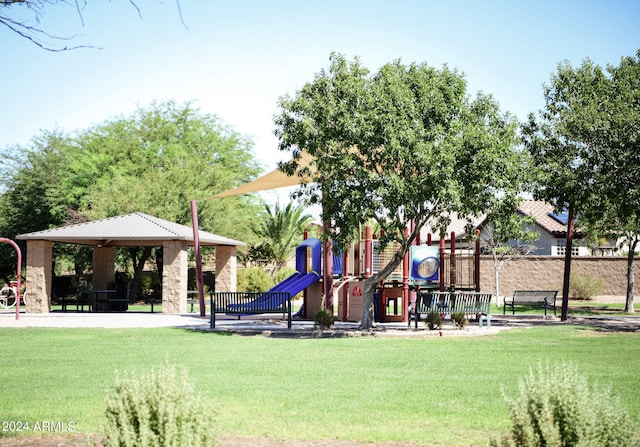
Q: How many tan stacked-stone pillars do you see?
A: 4